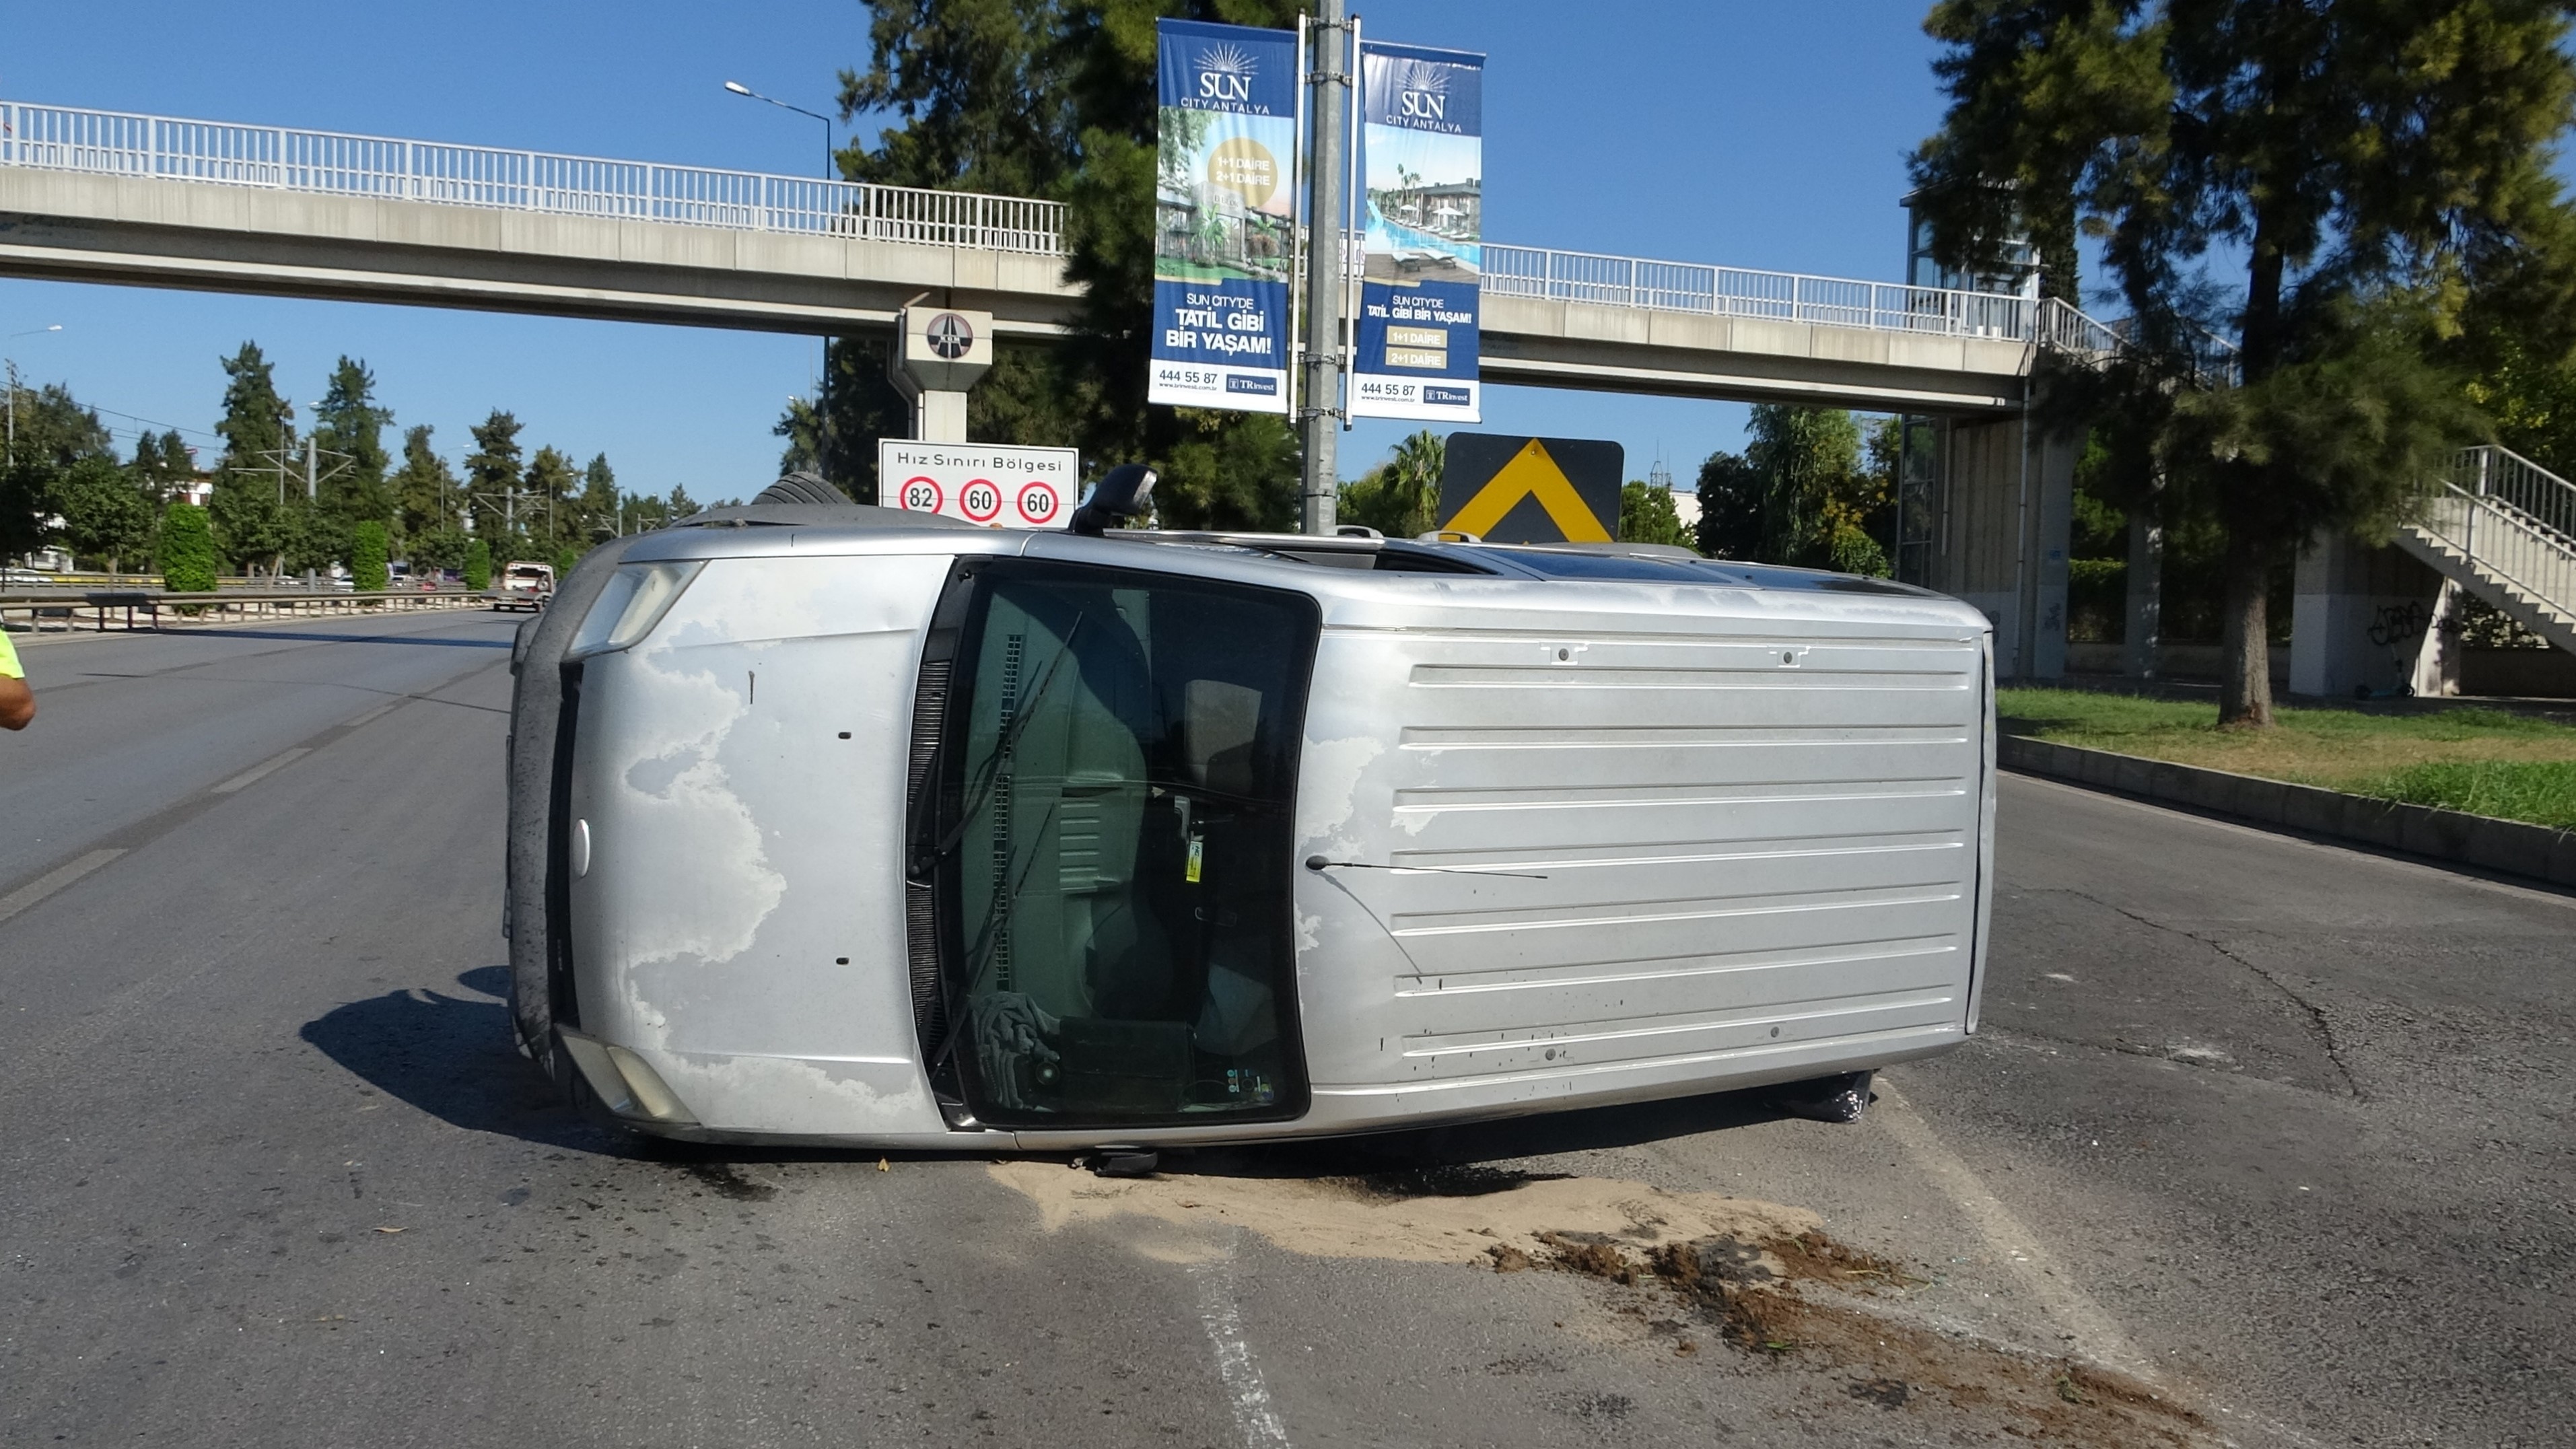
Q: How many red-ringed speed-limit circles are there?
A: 3